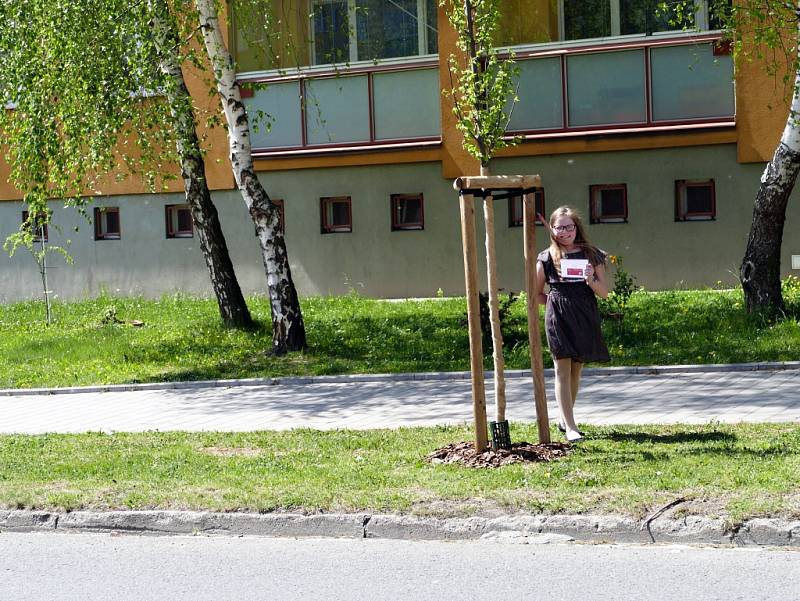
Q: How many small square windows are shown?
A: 9